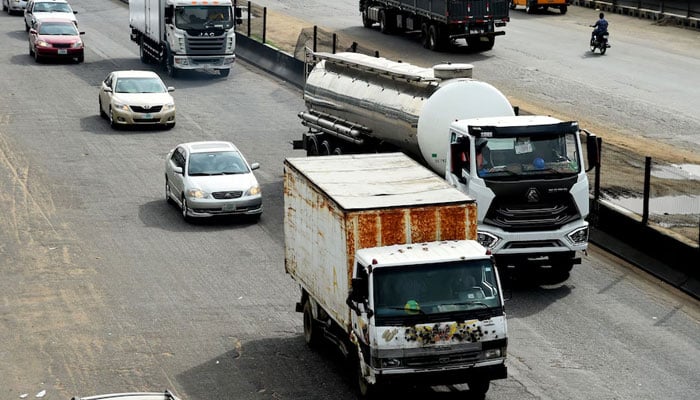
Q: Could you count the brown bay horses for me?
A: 0